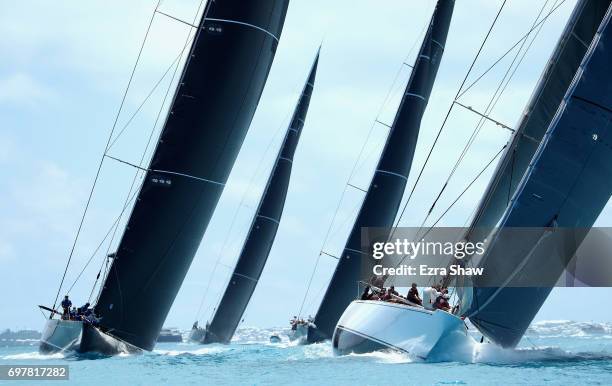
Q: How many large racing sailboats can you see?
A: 4